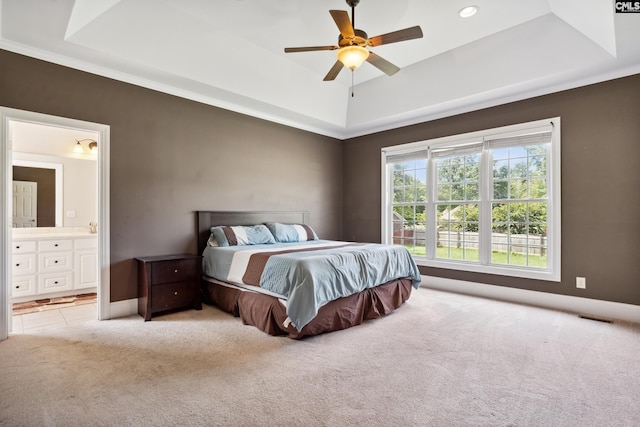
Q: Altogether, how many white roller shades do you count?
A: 3